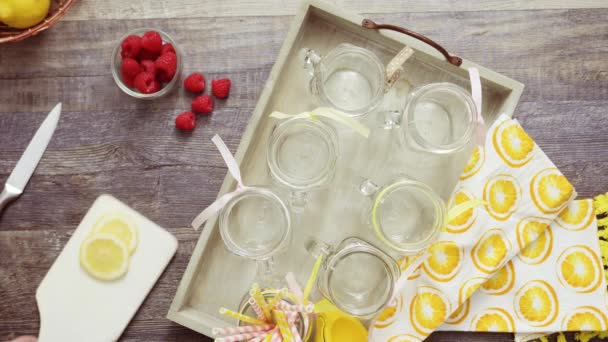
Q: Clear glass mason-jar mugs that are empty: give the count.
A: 6